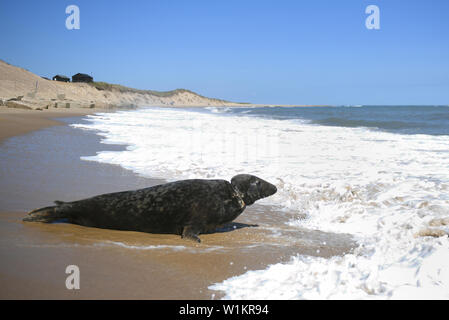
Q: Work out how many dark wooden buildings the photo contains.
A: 2